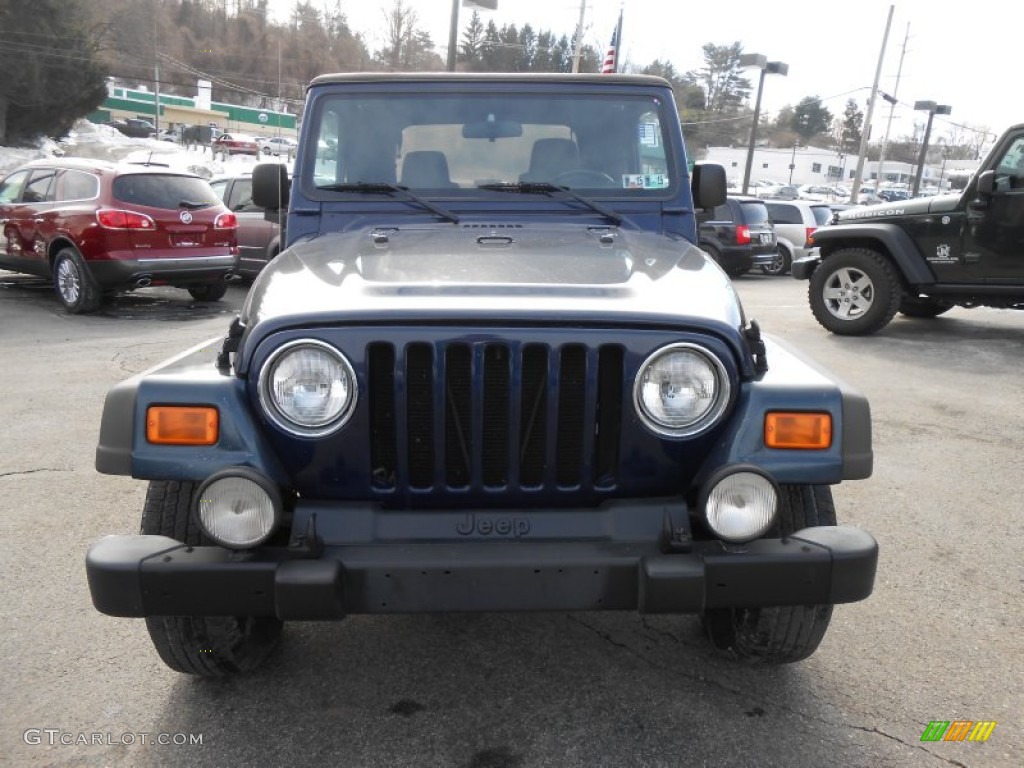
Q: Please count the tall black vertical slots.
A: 7